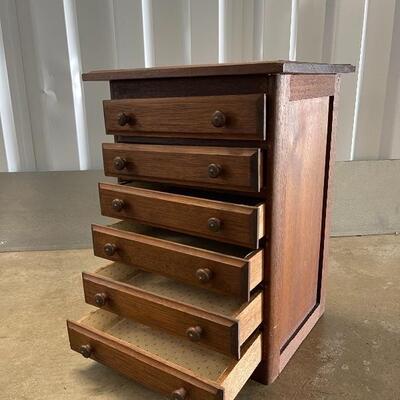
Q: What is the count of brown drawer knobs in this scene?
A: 12